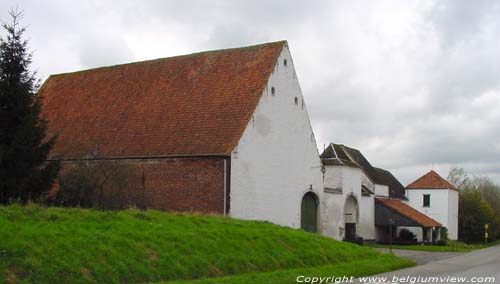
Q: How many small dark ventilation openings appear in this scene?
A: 3